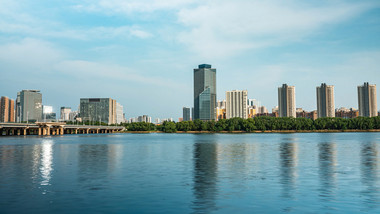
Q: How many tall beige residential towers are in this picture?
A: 3